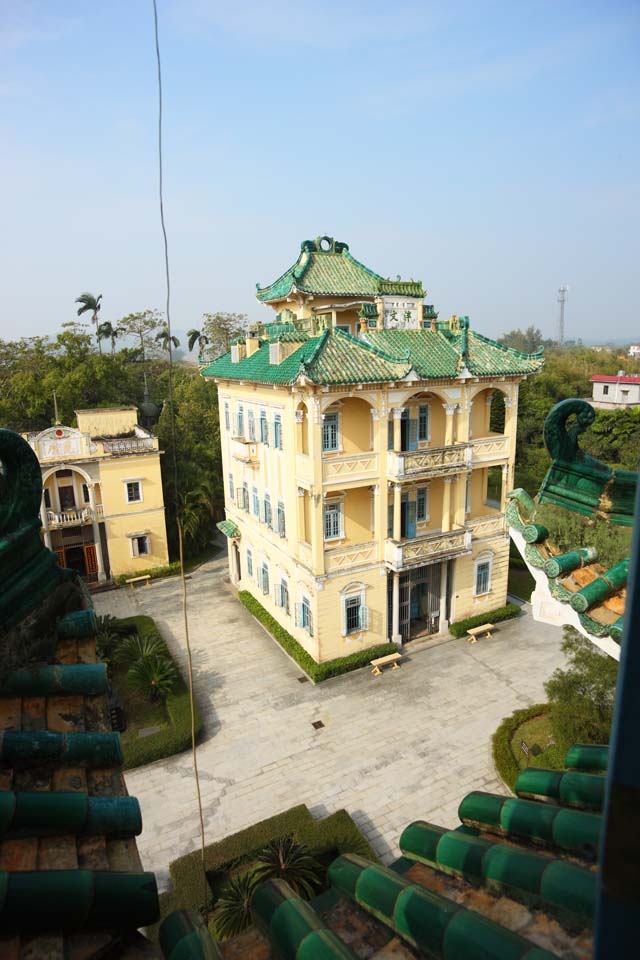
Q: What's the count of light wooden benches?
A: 3